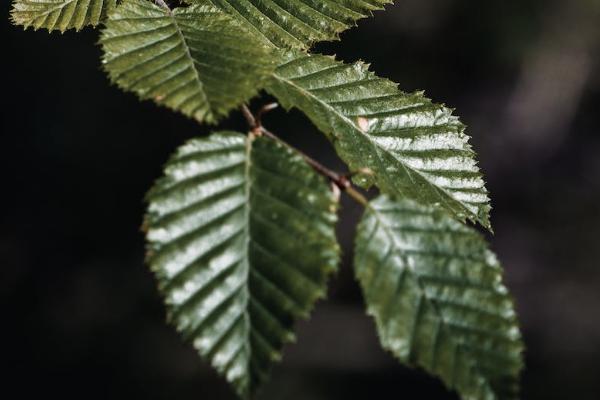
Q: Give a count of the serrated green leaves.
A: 6